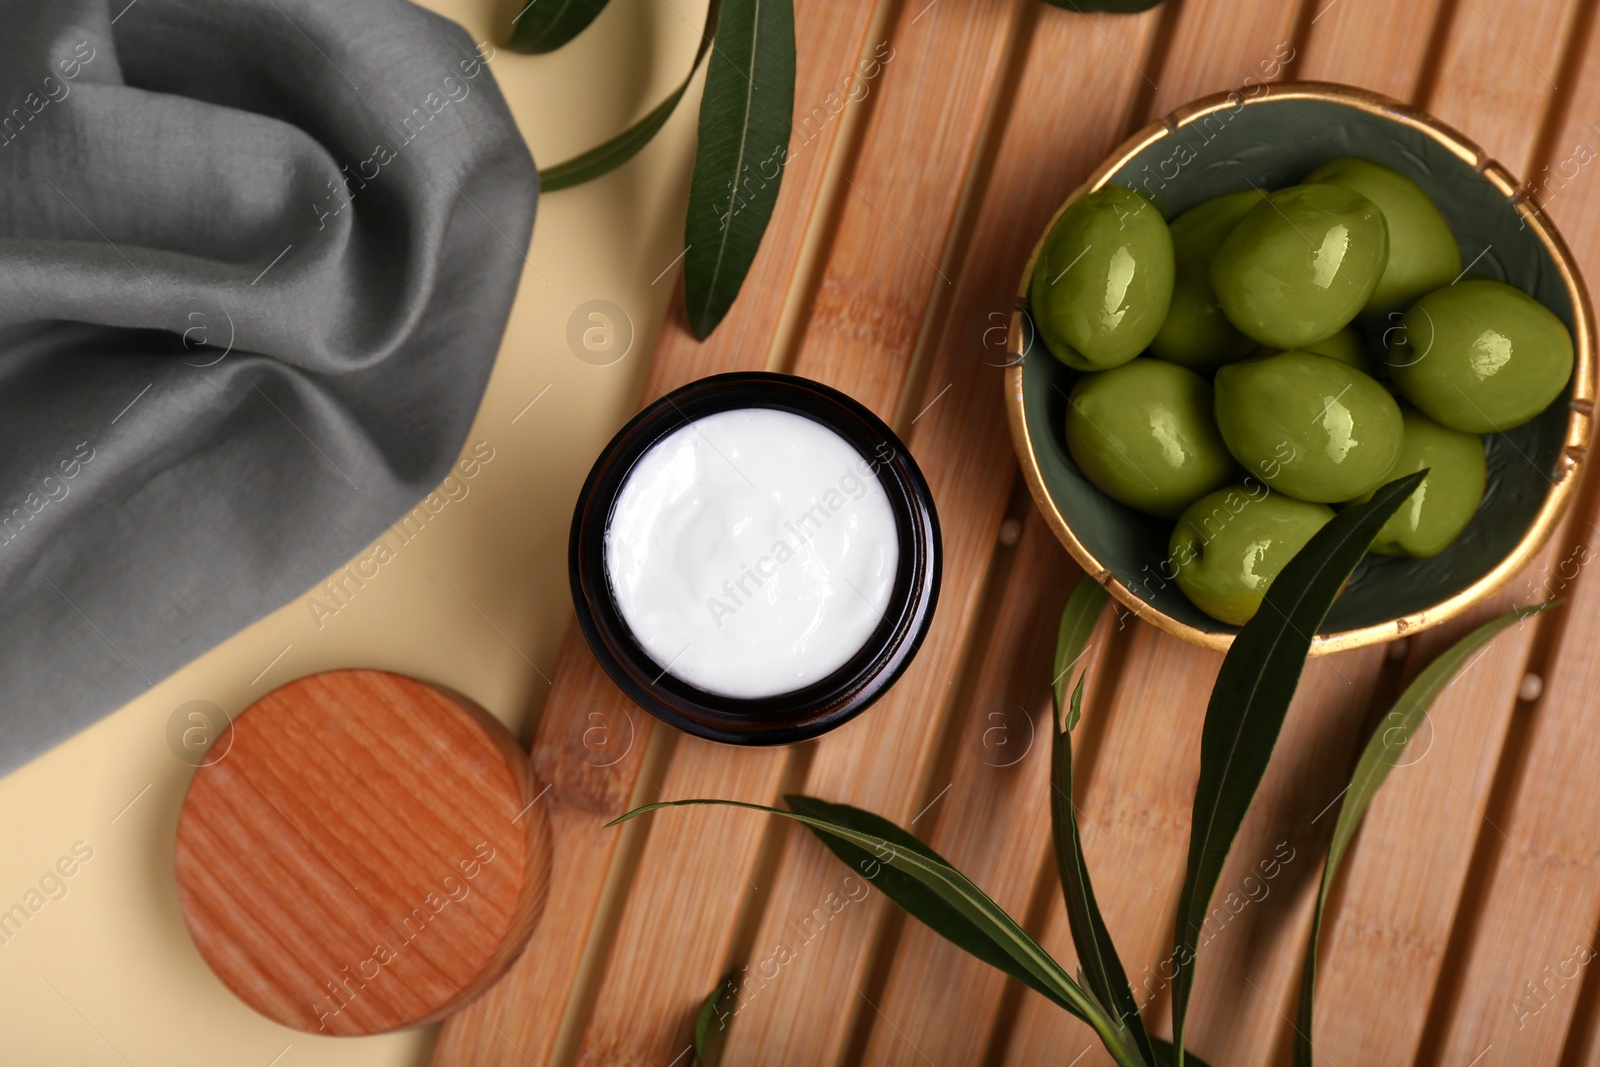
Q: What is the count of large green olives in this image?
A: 10